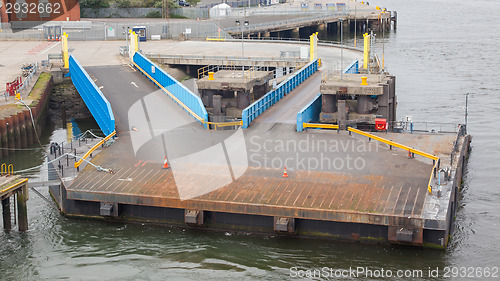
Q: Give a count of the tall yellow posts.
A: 4